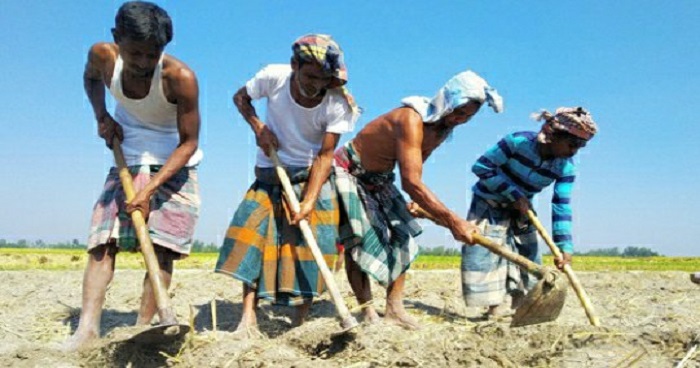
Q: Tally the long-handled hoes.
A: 4